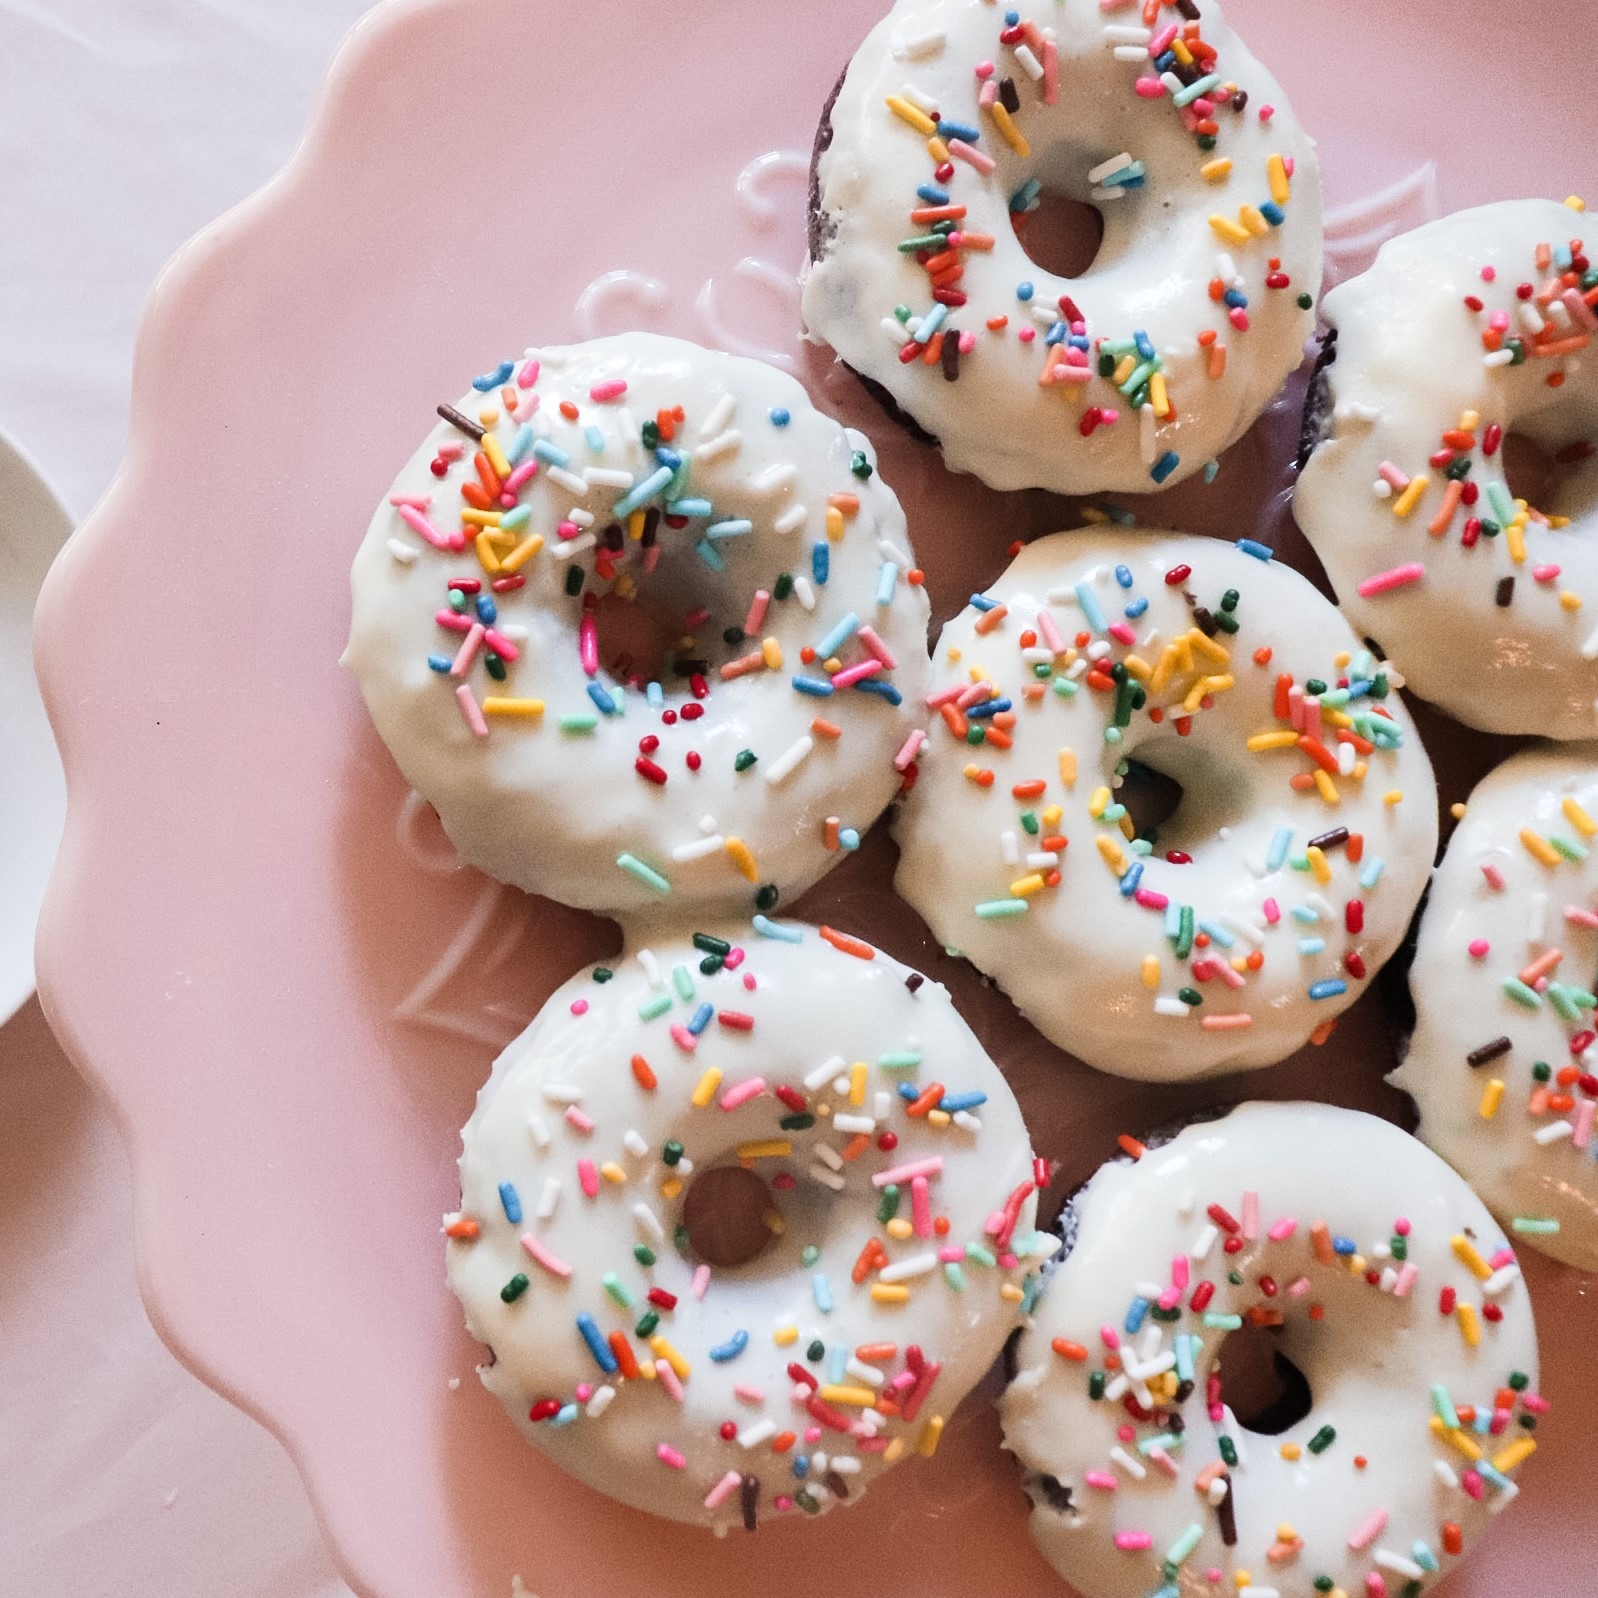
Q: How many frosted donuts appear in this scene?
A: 7